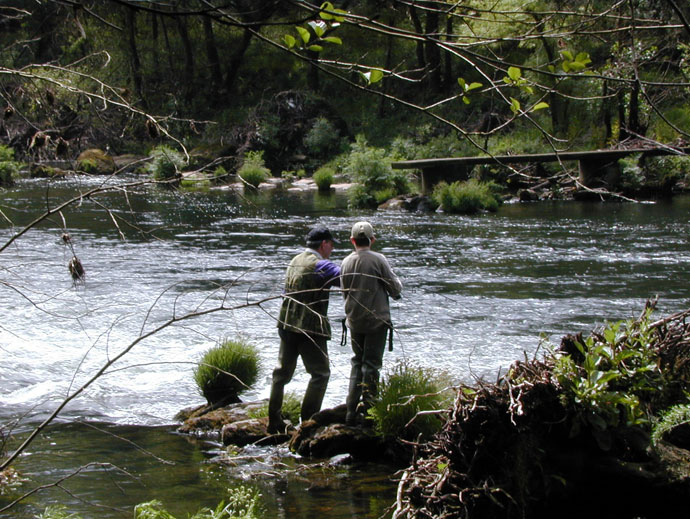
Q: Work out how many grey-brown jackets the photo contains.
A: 1